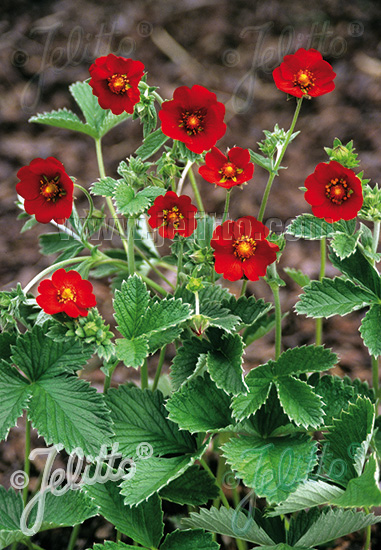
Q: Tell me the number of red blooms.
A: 9